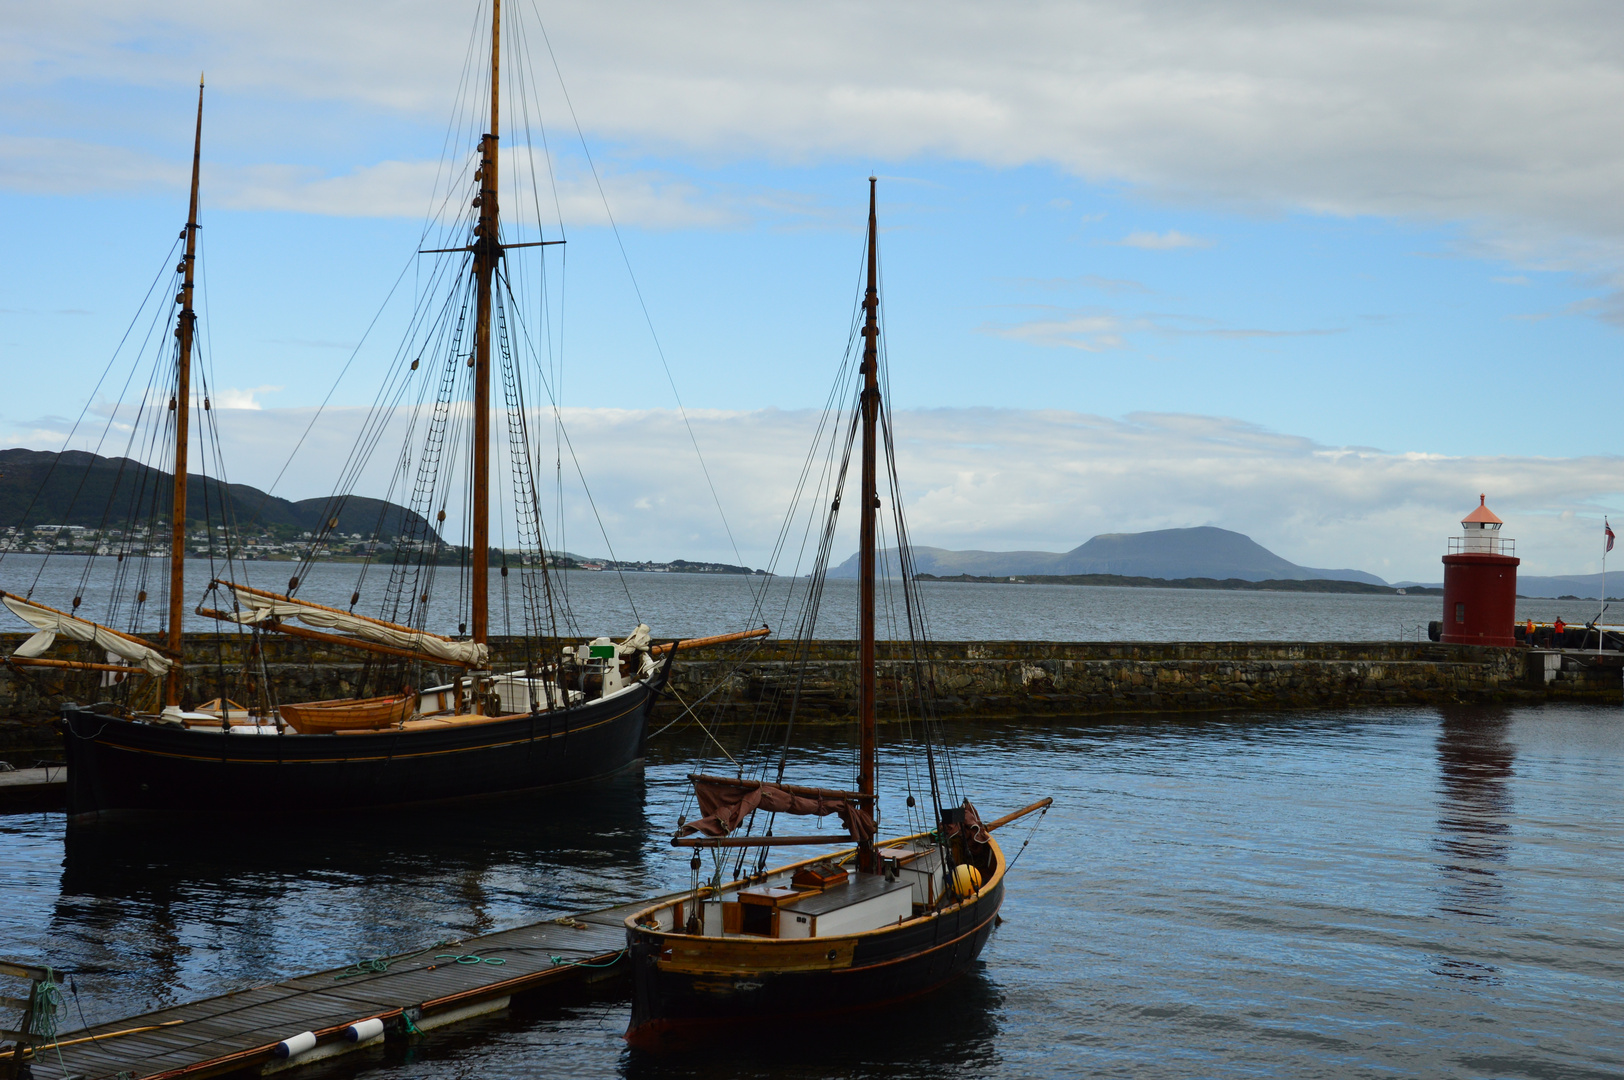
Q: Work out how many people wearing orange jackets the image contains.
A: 2